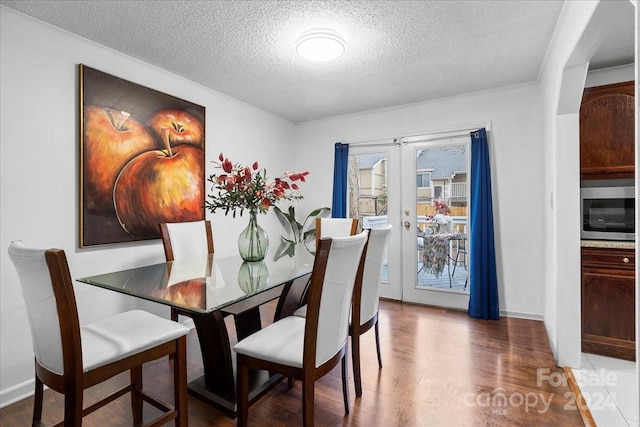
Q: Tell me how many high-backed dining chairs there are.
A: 5